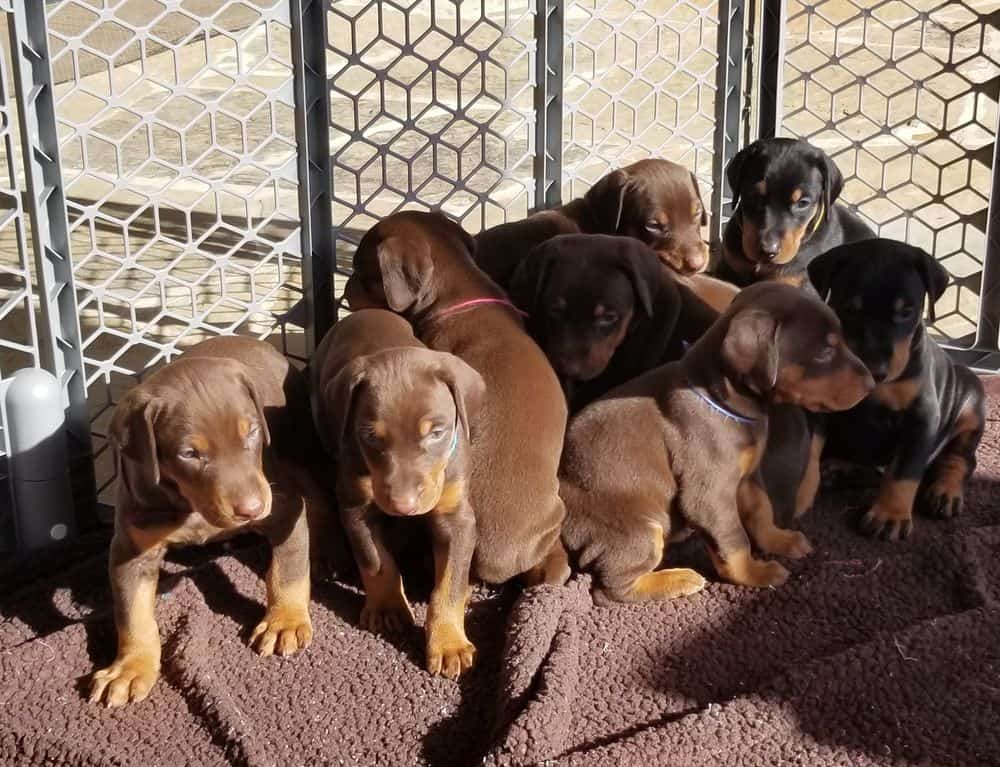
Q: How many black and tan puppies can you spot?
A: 2